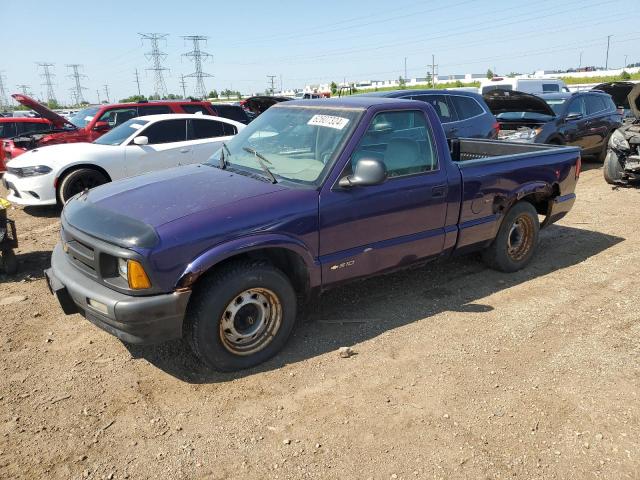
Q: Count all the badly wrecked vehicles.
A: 1